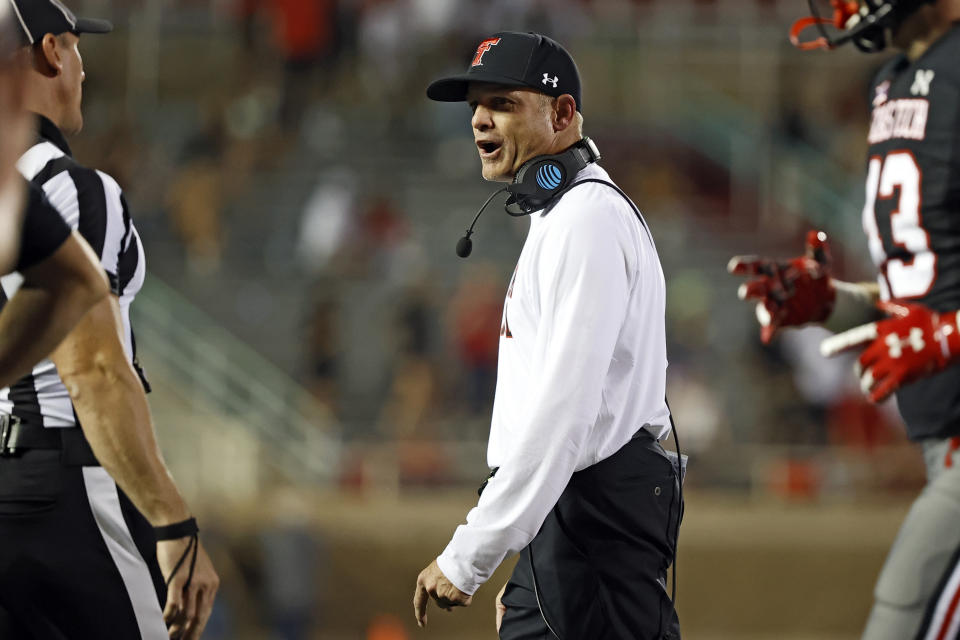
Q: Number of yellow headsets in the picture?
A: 0